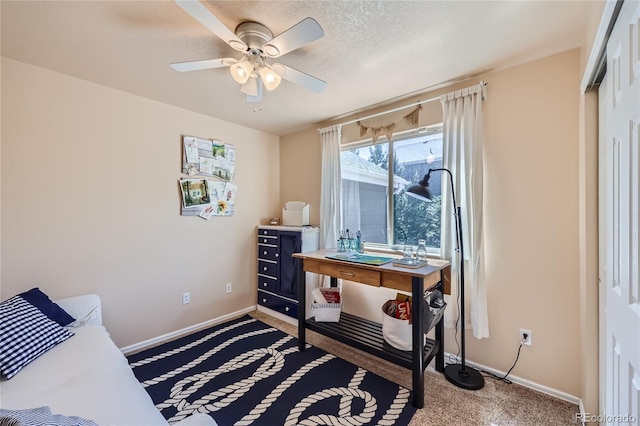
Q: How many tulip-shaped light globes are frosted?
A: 3